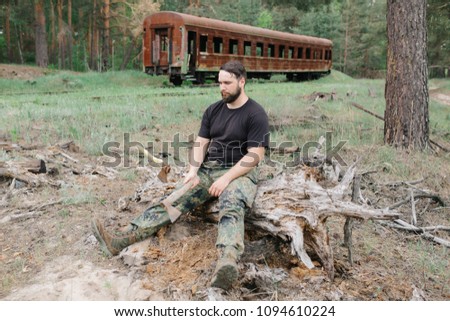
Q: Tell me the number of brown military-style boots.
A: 2